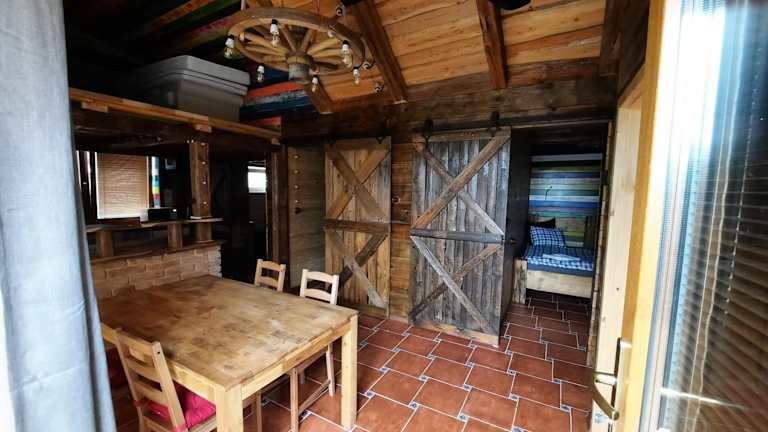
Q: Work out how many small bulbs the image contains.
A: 6